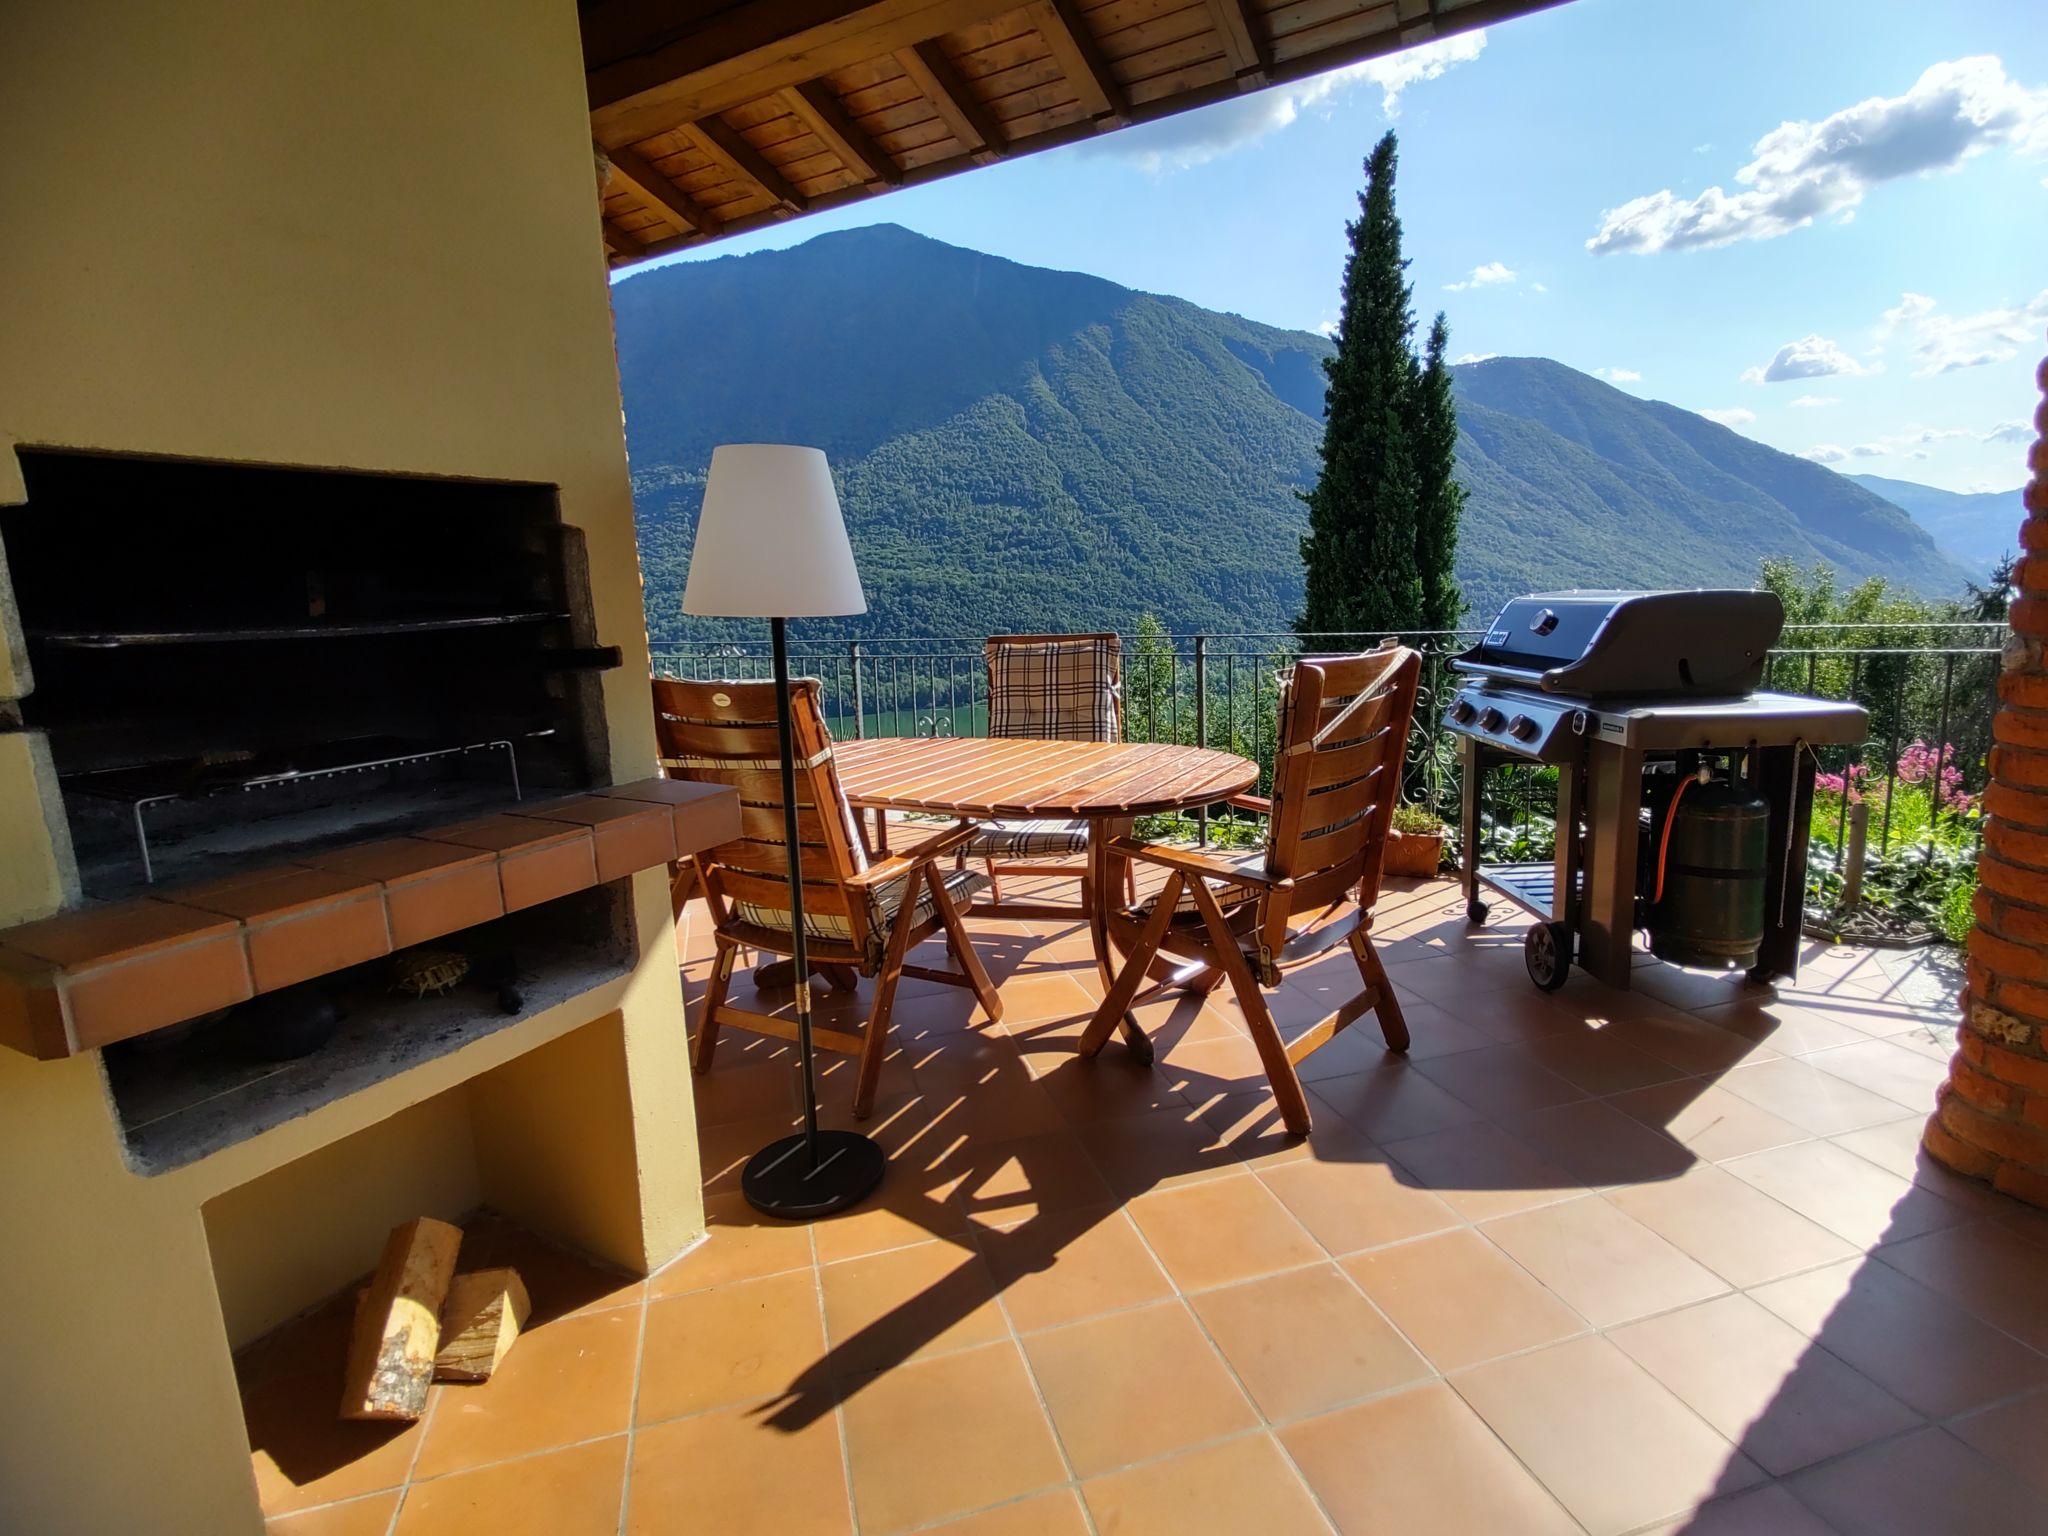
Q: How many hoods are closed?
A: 1